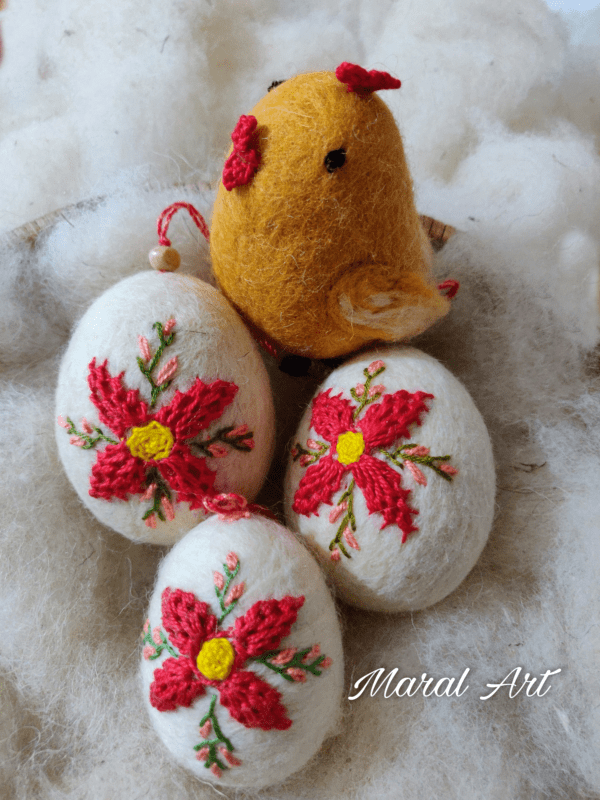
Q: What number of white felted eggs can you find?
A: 3